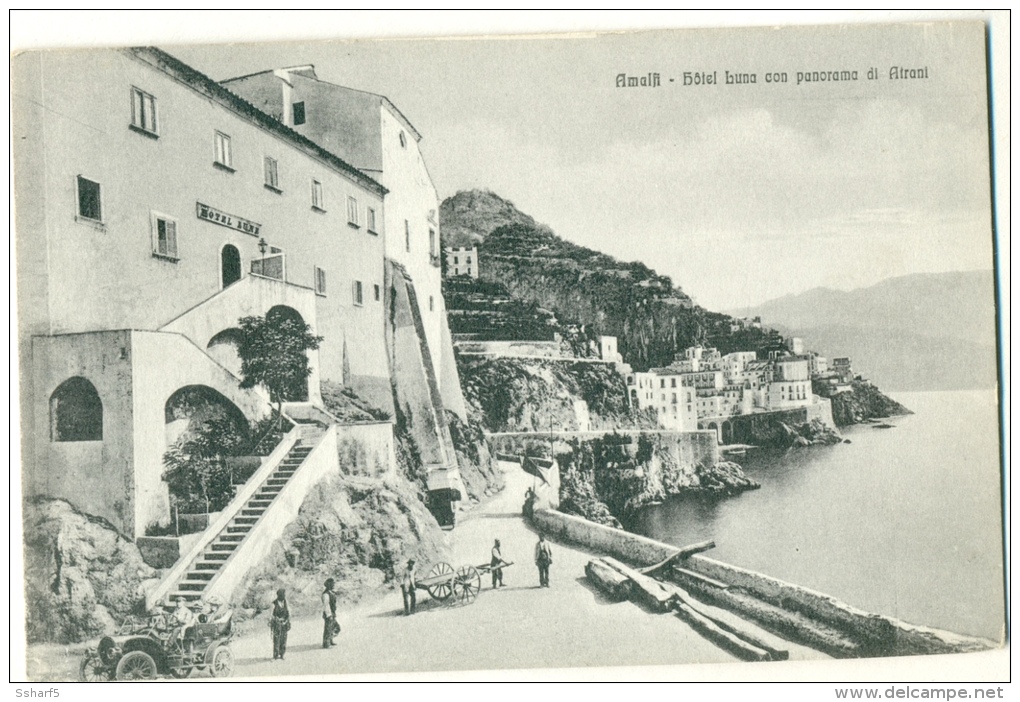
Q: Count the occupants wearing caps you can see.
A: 2